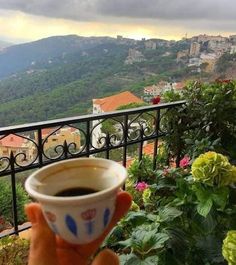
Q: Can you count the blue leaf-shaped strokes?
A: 2